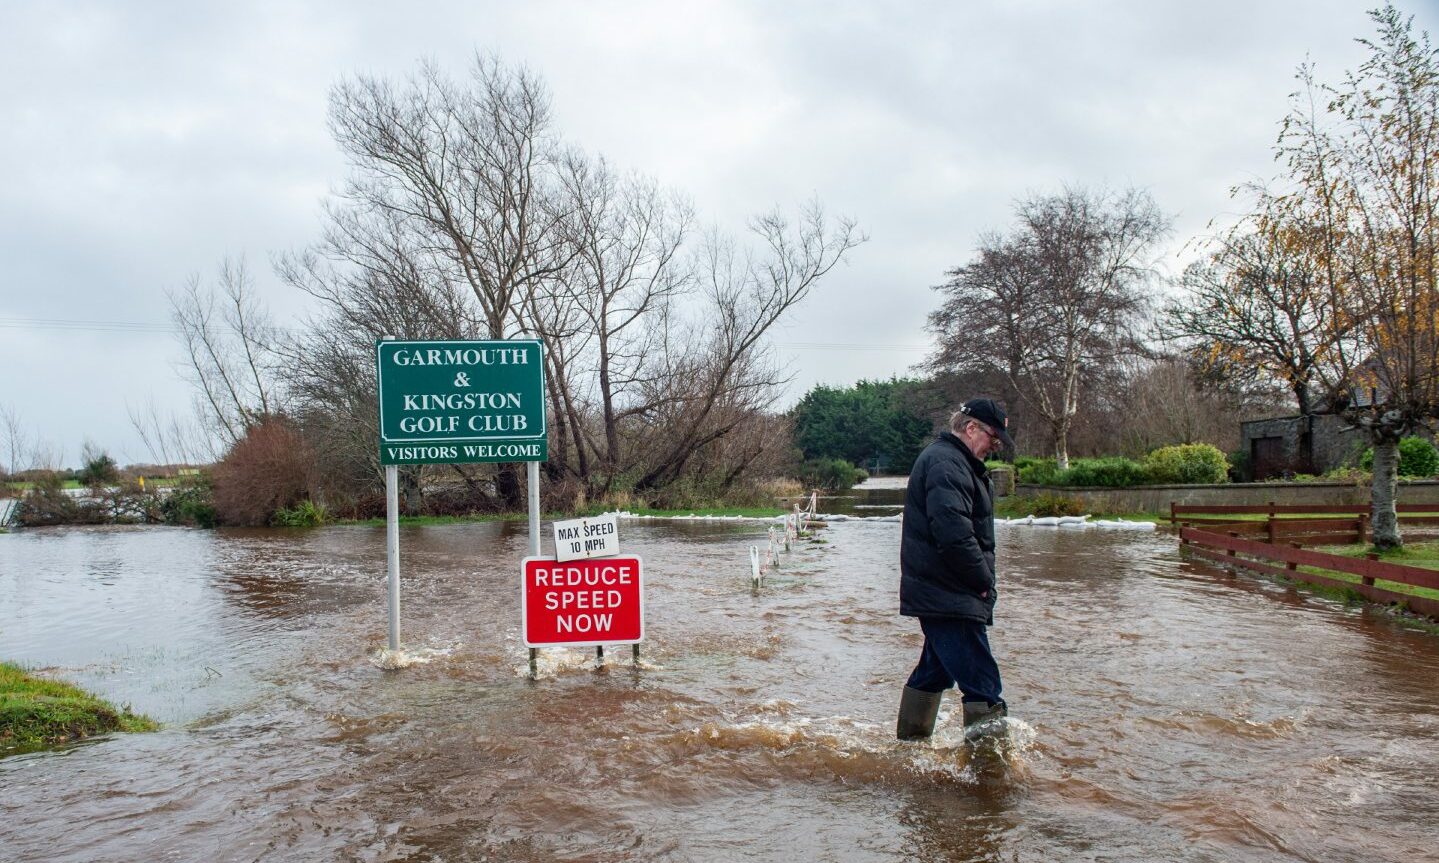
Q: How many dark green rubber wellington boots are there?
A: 2